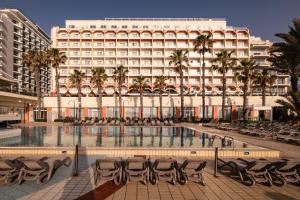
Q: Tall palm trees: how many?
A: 13